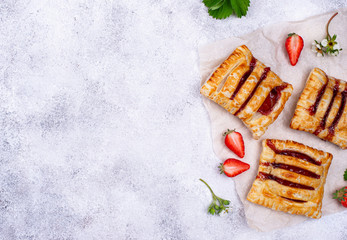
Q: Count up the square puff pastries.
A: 3